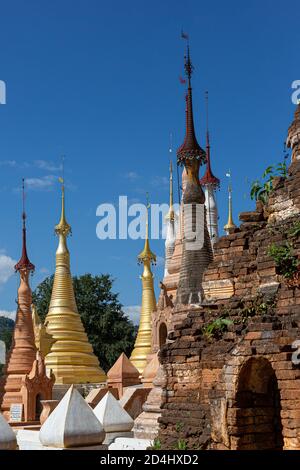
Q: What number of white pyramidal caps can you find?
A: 3